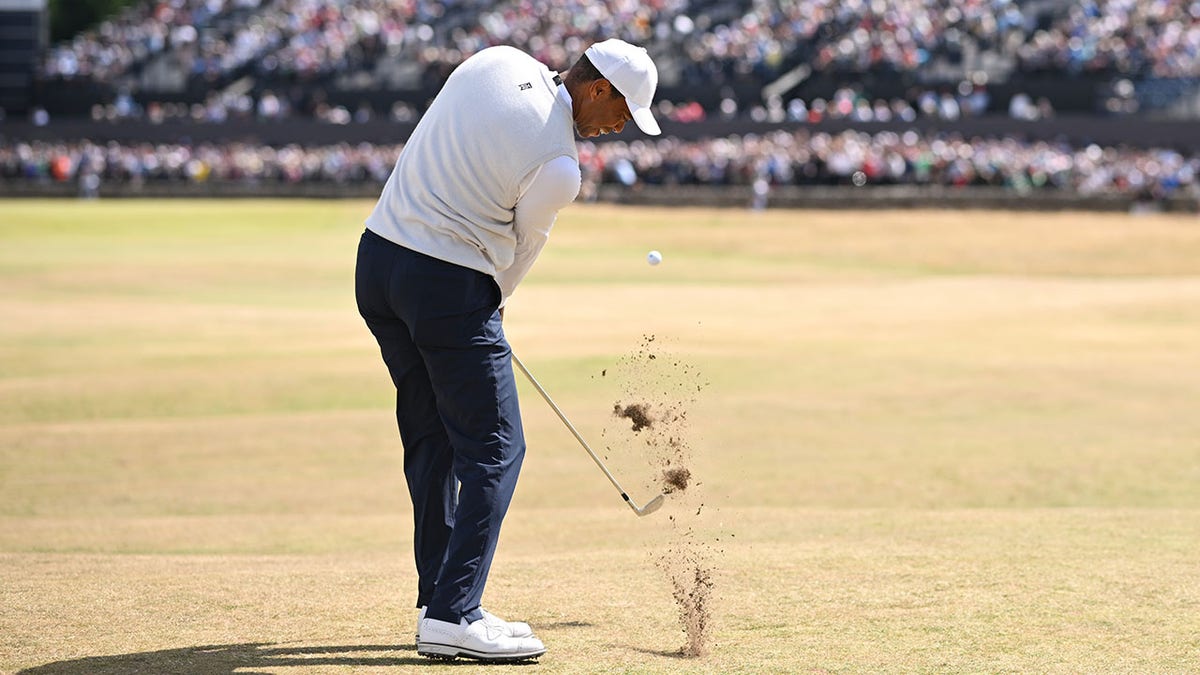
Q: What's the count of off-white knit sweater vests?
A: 1